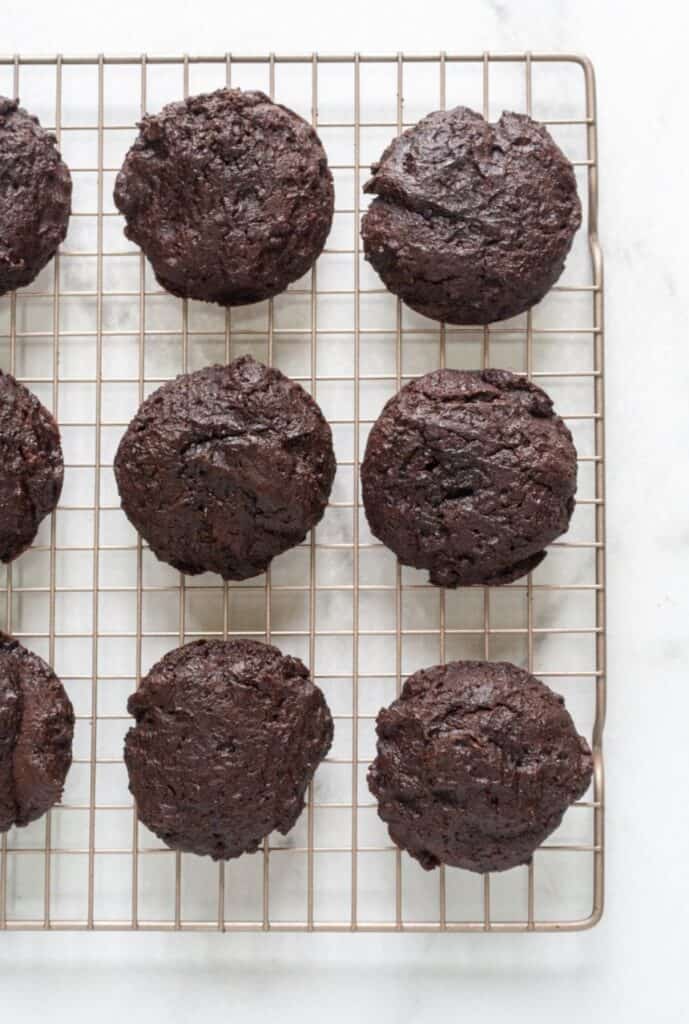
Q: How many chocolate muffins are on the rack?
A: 9